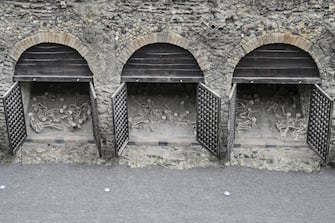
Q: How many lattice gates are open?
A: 6